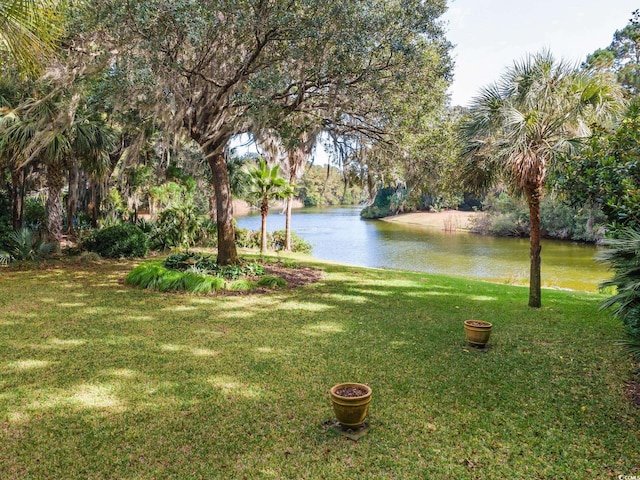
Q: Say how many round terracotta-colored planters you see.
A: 2